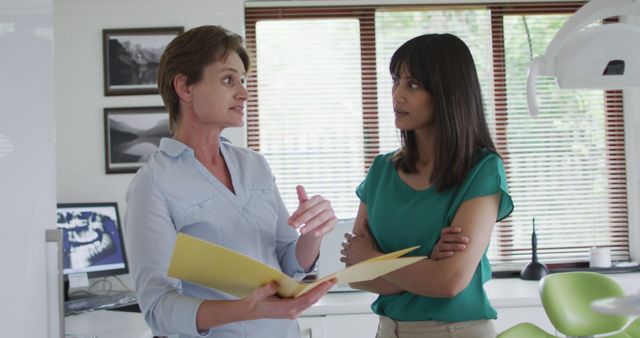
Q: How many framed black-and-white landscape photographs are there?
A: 2